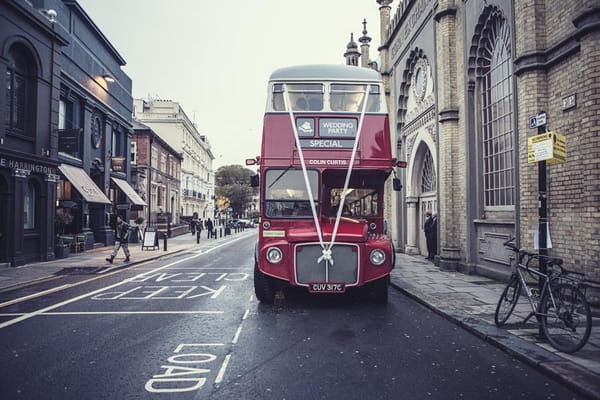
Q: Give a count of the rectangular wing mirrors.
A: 2